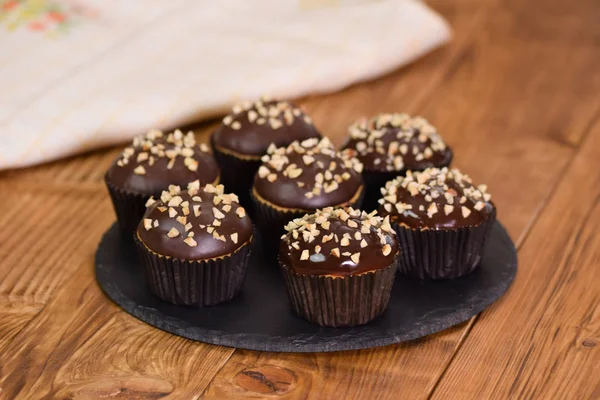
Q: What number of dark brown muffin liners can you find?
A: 7